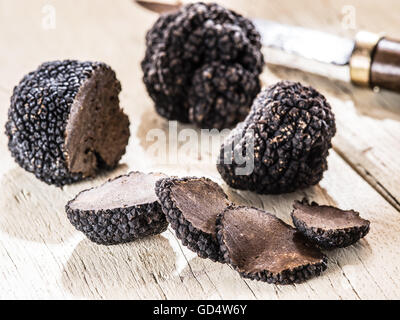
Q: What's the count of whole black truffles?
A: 2